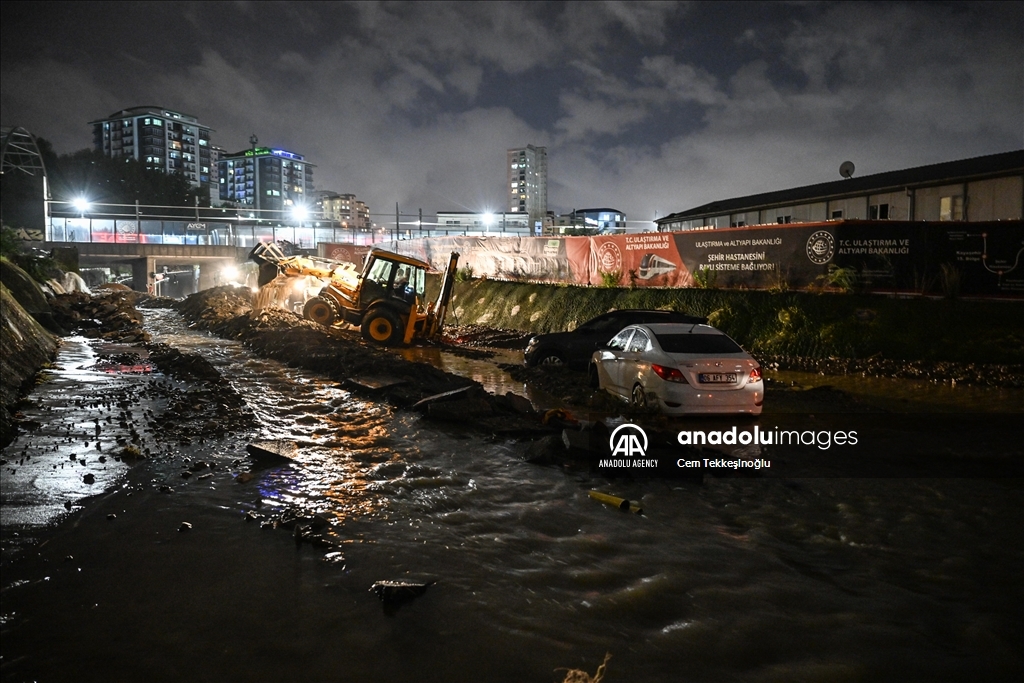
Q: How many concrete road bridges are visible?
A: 1